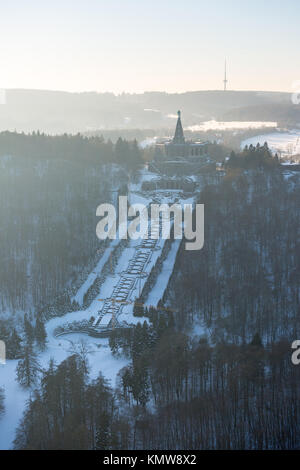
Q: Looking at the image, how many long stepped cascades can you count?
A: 1